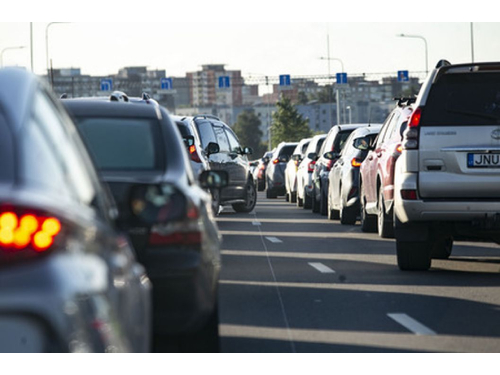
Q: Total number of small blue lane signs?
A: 6